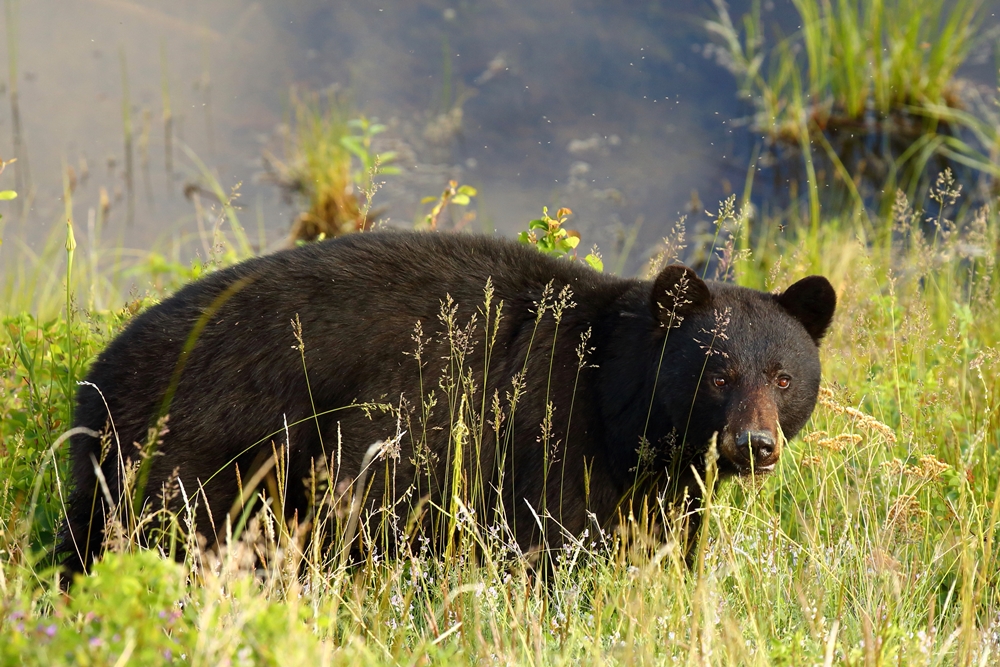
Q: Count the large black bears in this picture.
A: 1